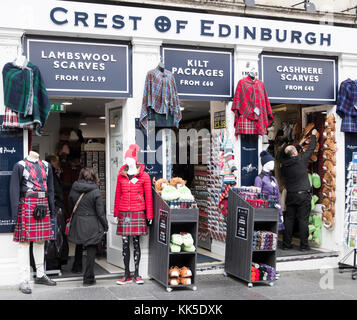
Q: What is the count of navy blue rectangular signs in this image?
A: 3